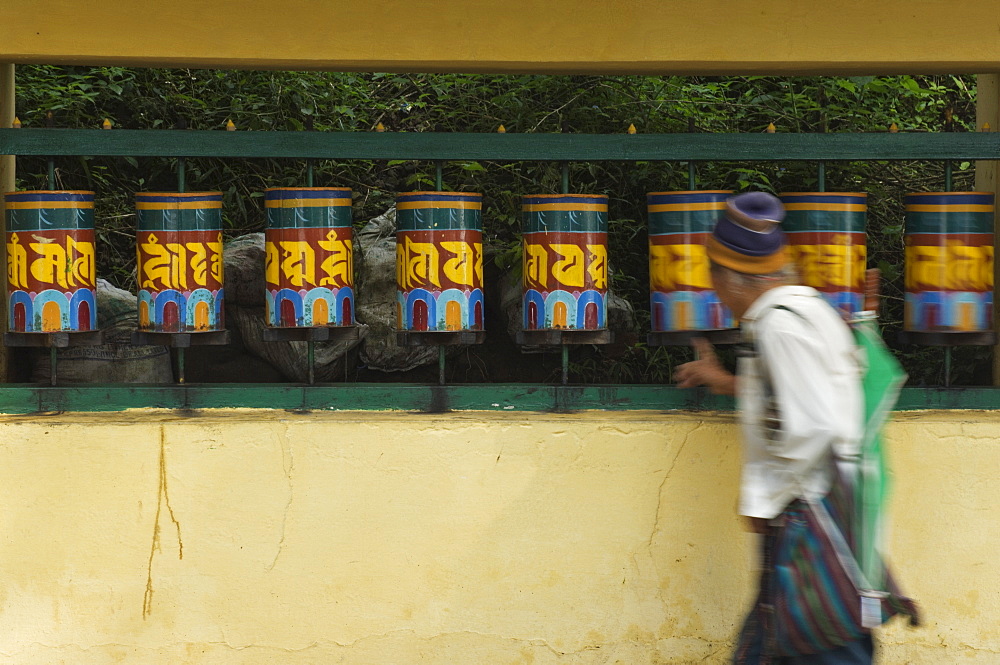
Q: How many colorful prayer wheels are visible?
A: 8